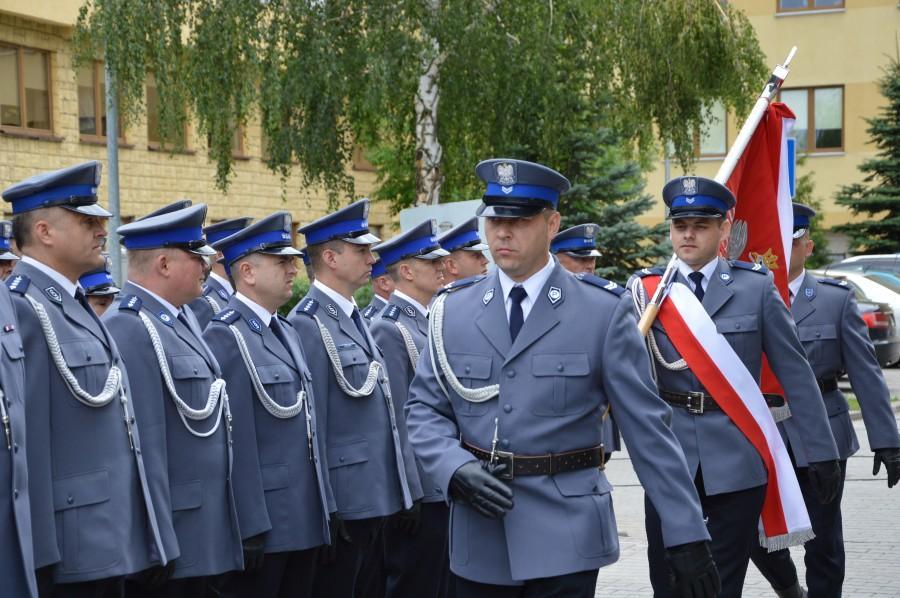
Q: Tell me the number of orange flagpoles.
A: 0